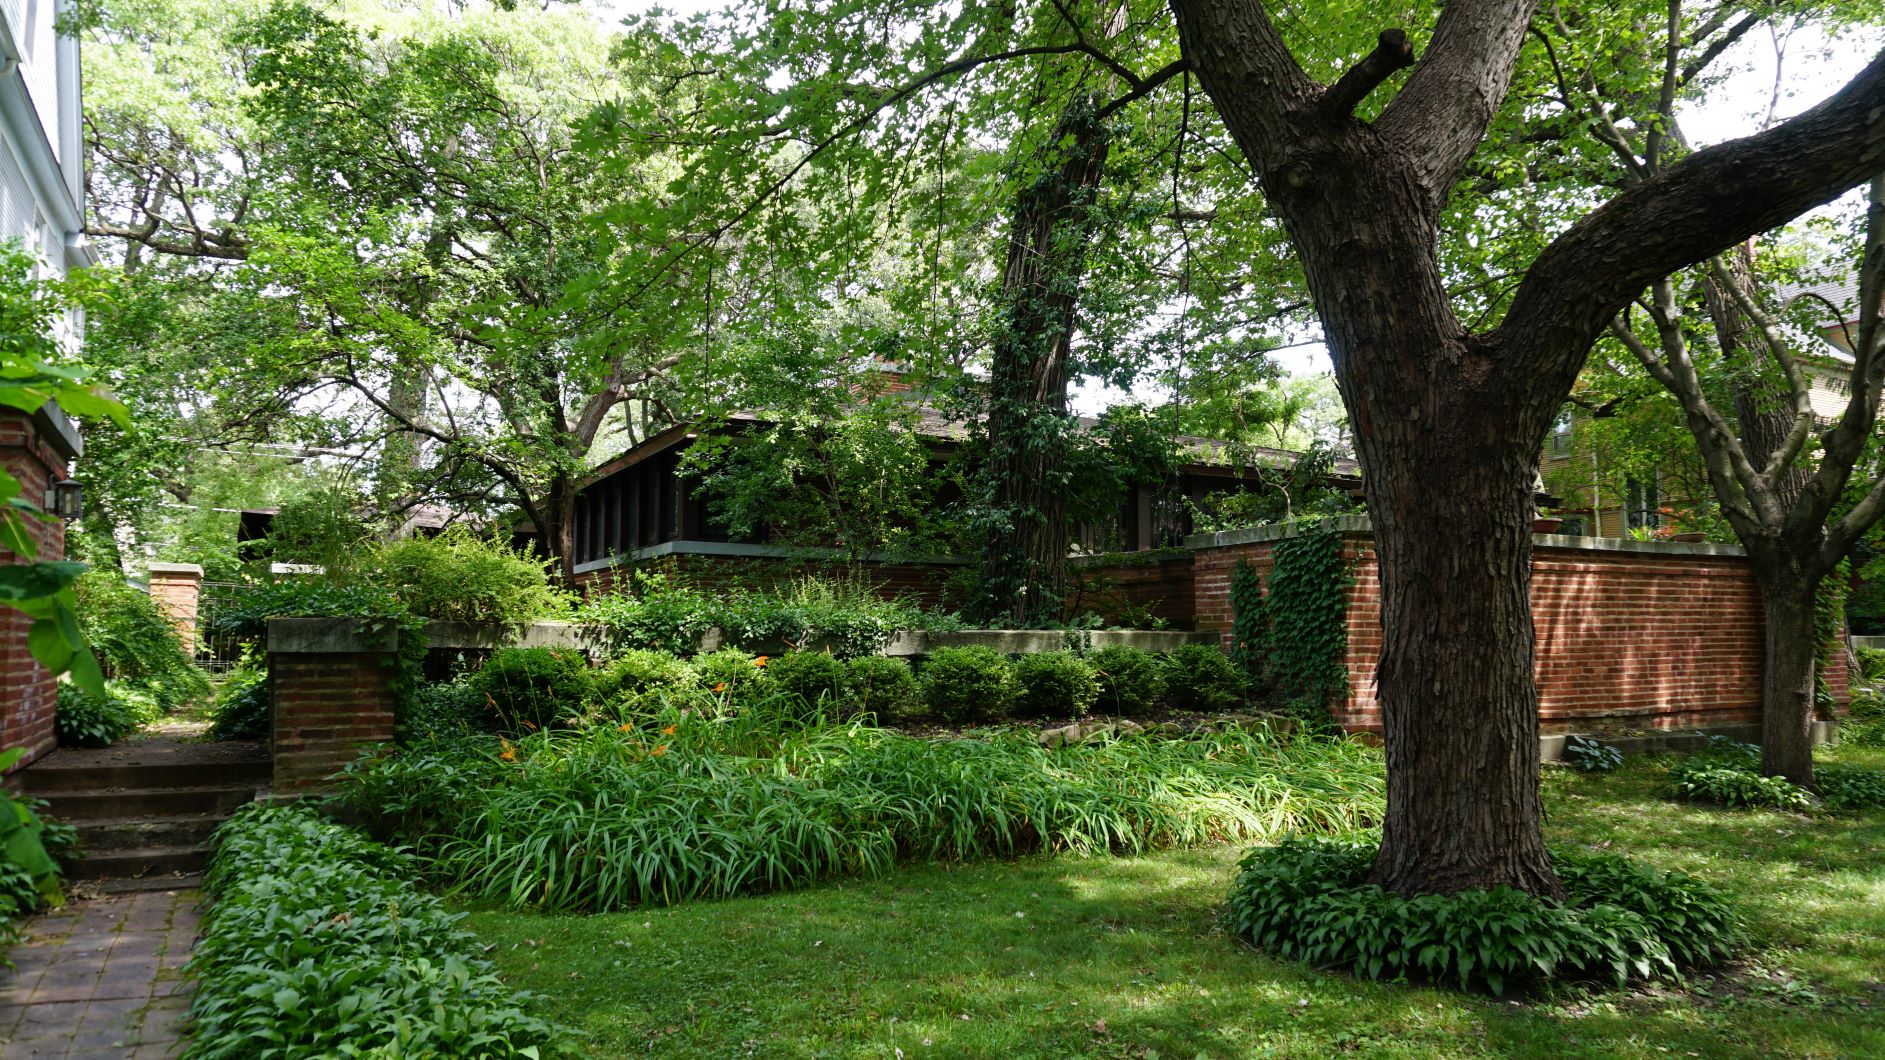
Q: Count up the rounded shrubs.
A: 9